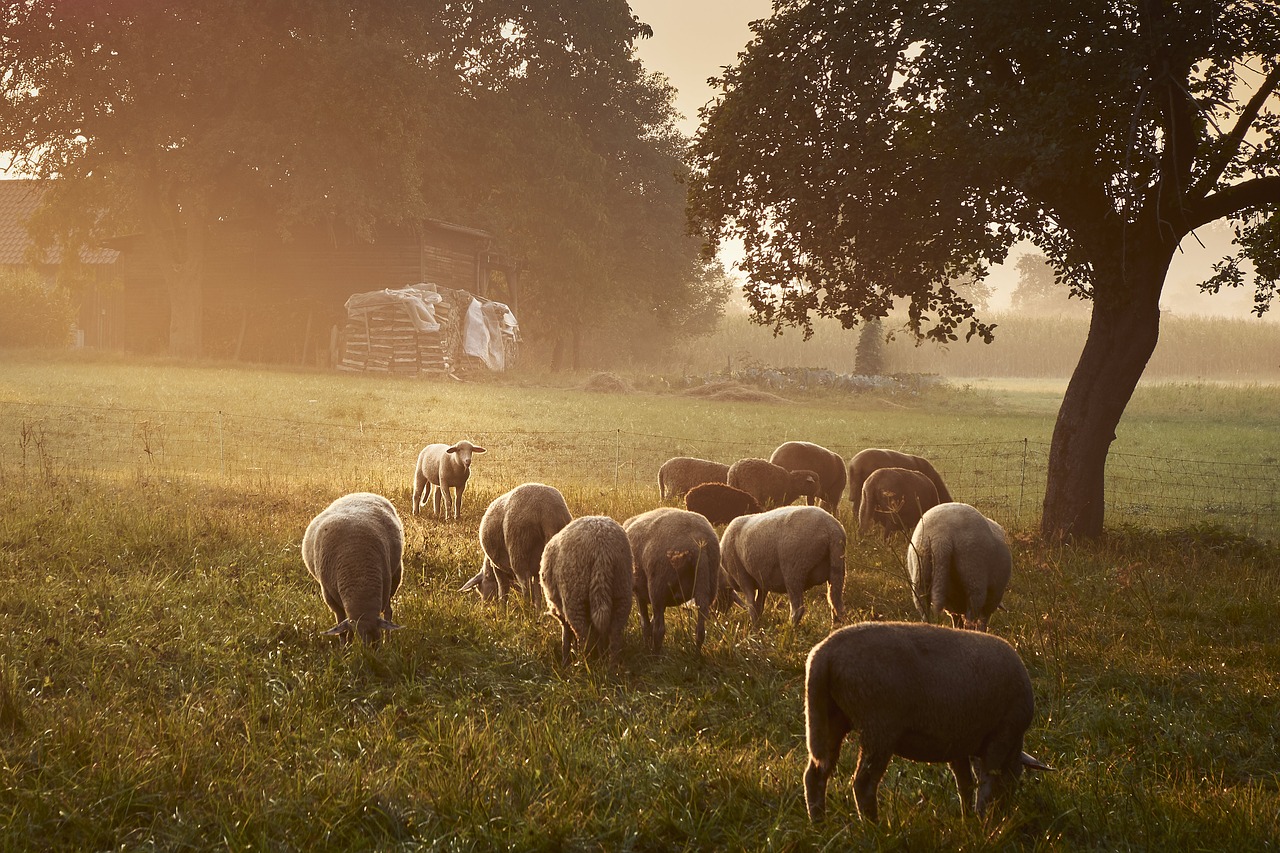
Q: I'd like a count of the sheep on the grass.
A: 14